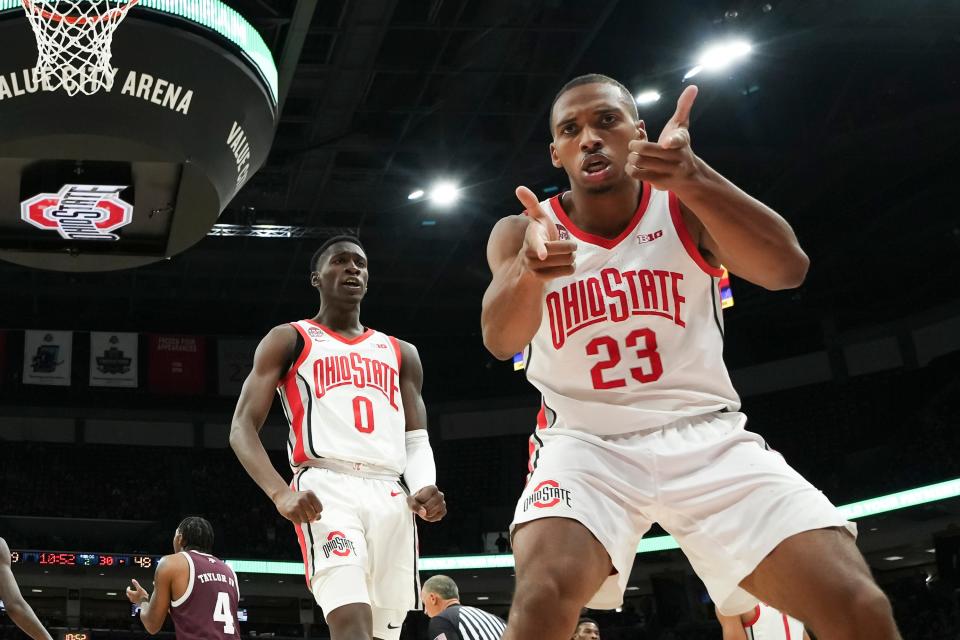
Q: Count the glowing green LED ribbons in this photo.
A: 2